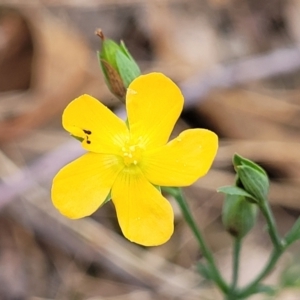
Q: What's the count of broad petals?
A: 5